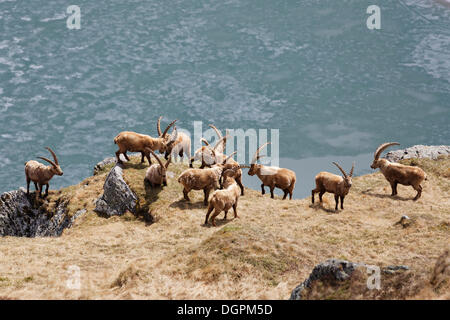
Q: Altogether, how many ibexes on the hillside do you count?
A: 11